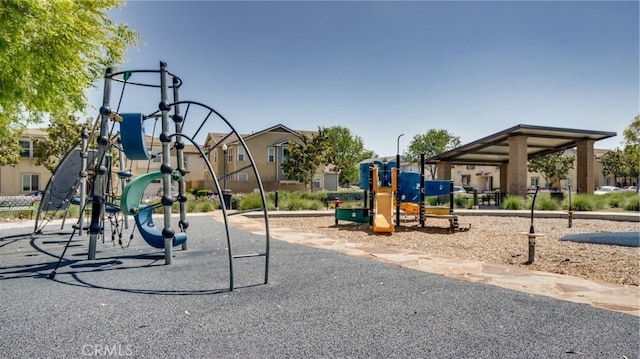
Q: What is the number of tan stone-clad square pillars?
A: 4